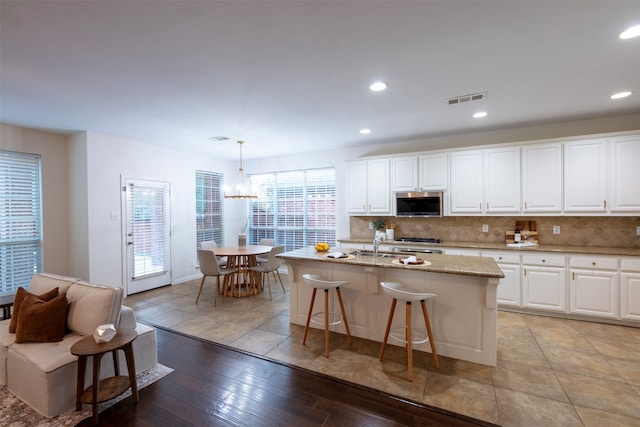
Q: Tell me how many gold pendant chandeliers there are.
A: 1